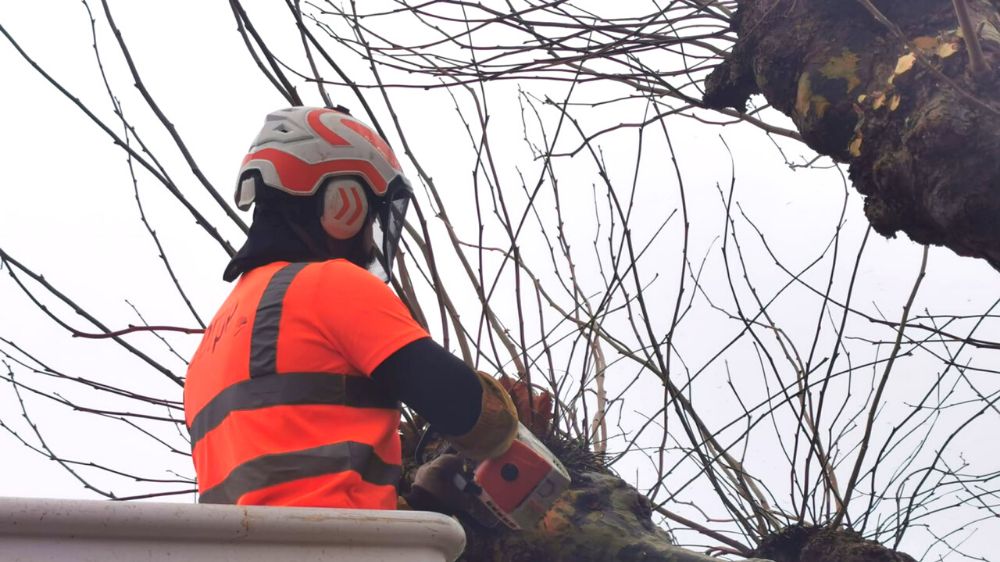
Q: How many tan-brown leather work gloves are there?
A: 1